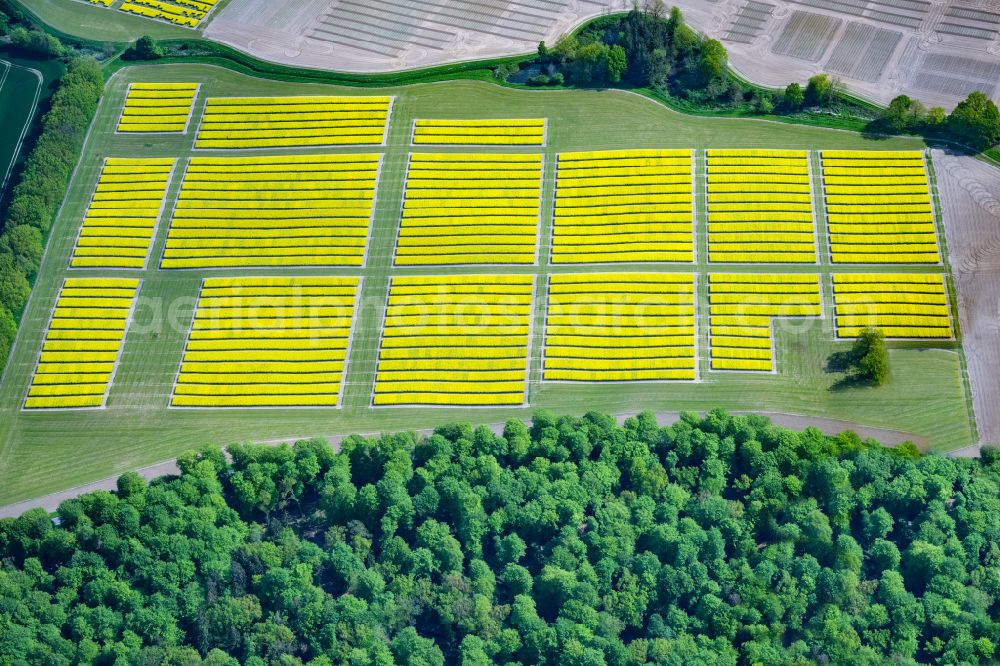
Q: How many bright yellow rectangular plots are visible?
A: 15